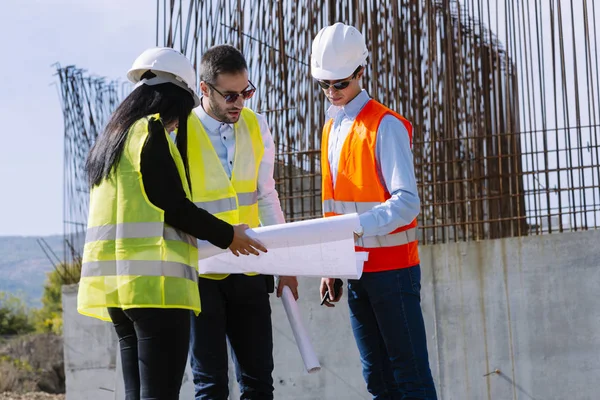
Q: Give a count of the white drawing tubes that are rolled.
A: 1